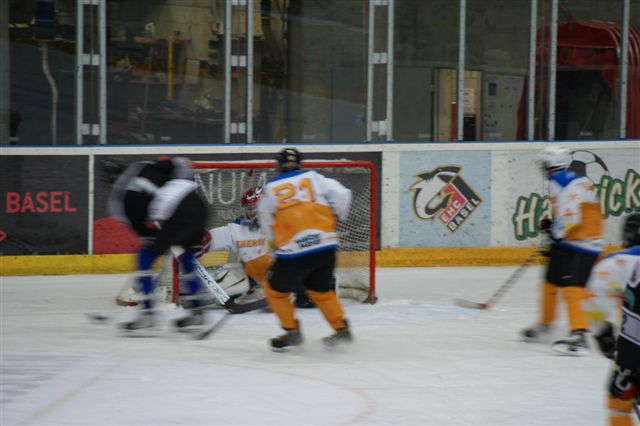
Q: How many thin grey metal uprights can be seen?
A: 10